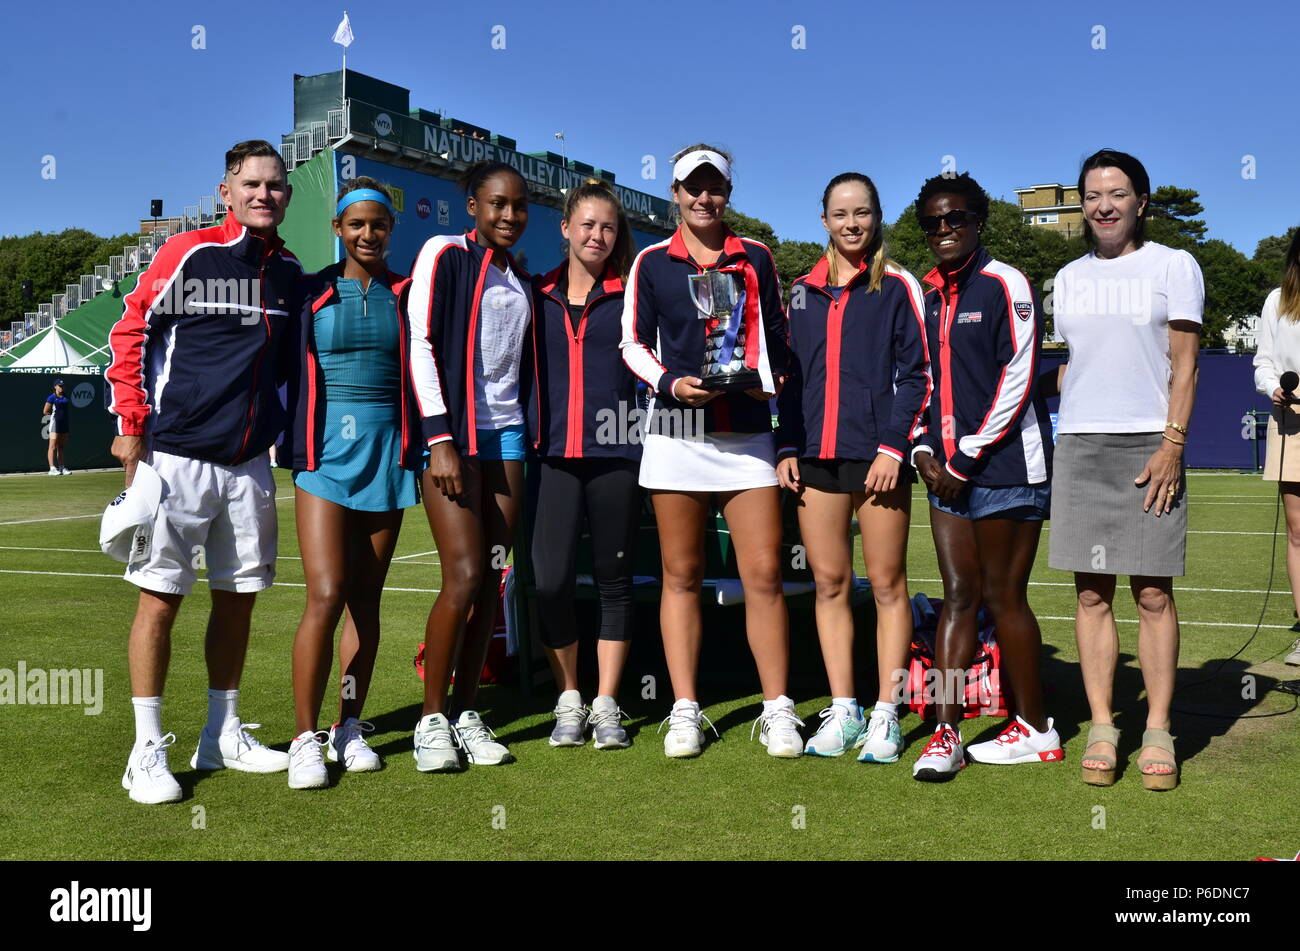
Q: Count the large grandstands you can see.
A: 1